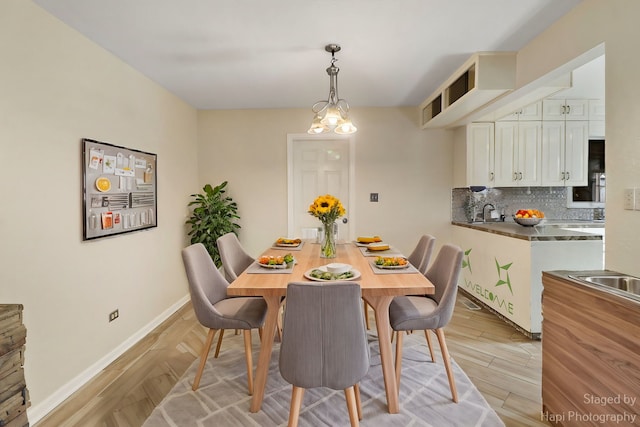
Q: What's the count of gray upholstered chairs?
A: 5